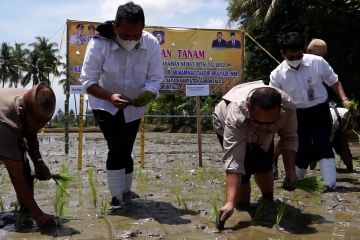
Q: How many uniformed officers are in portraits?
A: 2